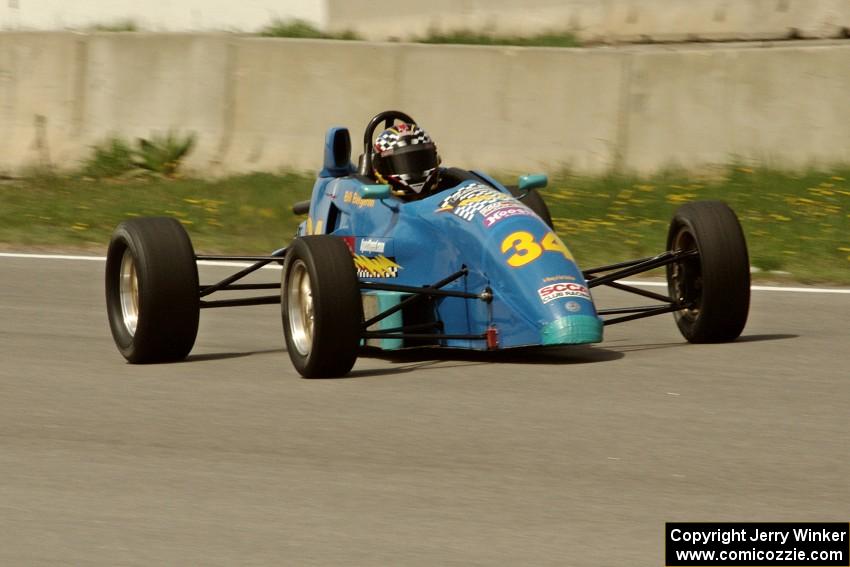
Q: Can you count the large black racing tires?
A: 4